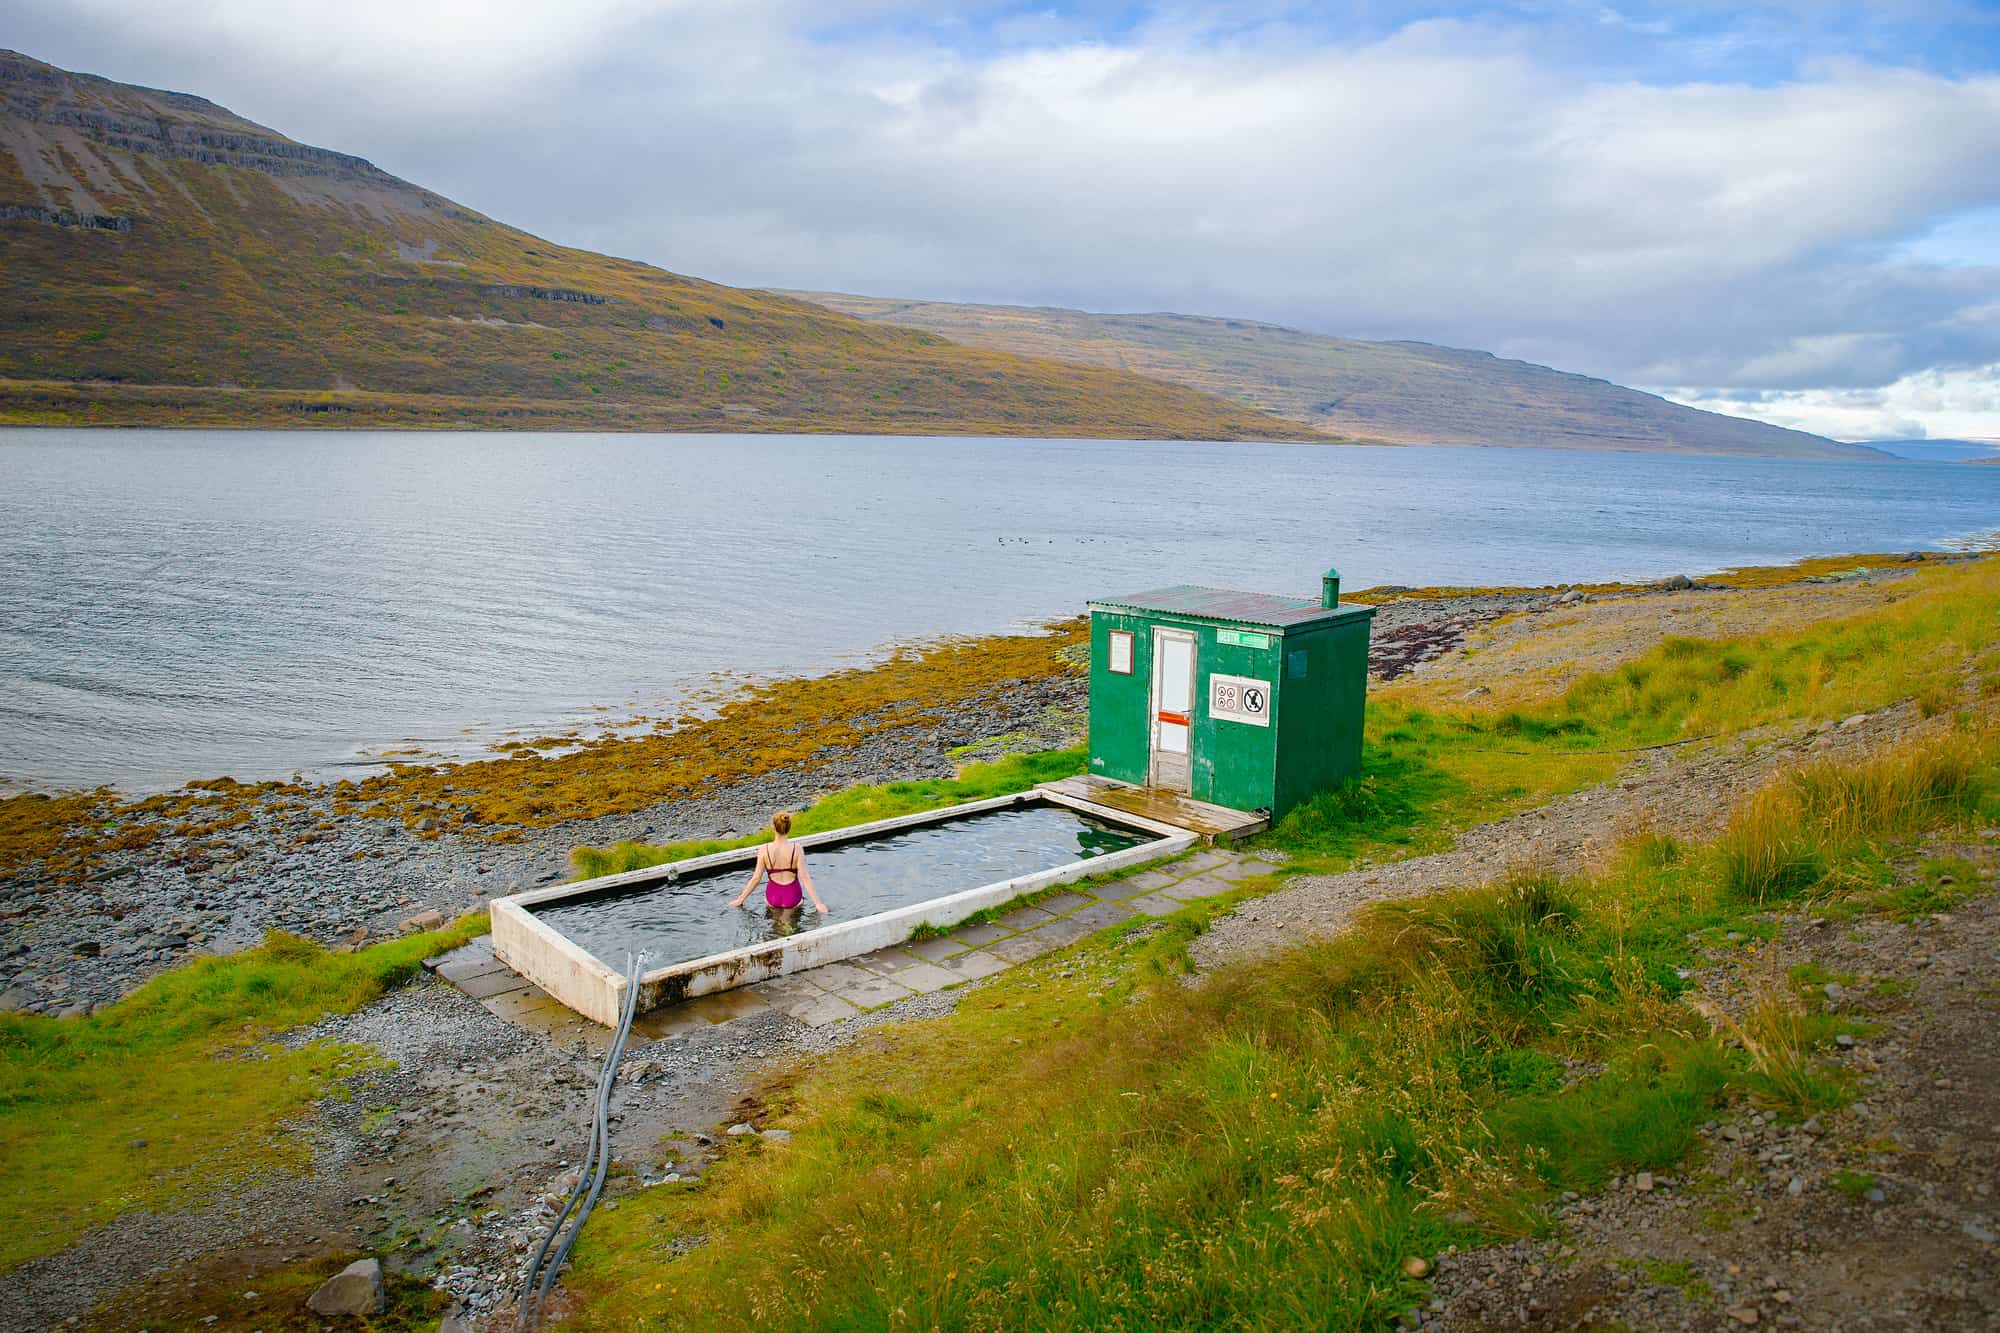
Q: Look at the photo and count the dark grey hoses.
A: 2